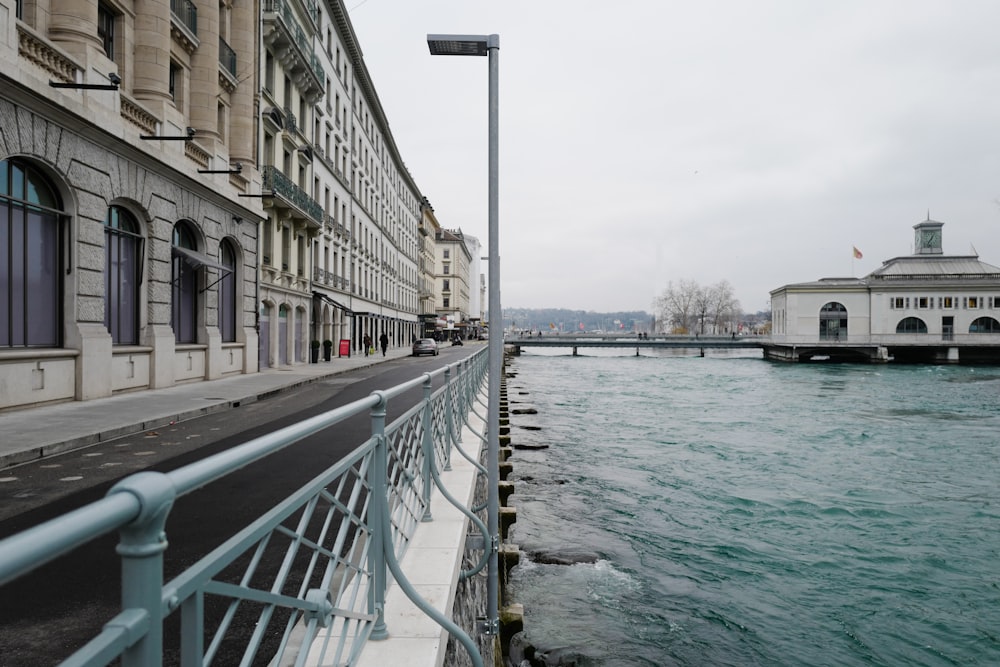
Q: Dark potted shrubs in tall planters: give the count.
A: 2